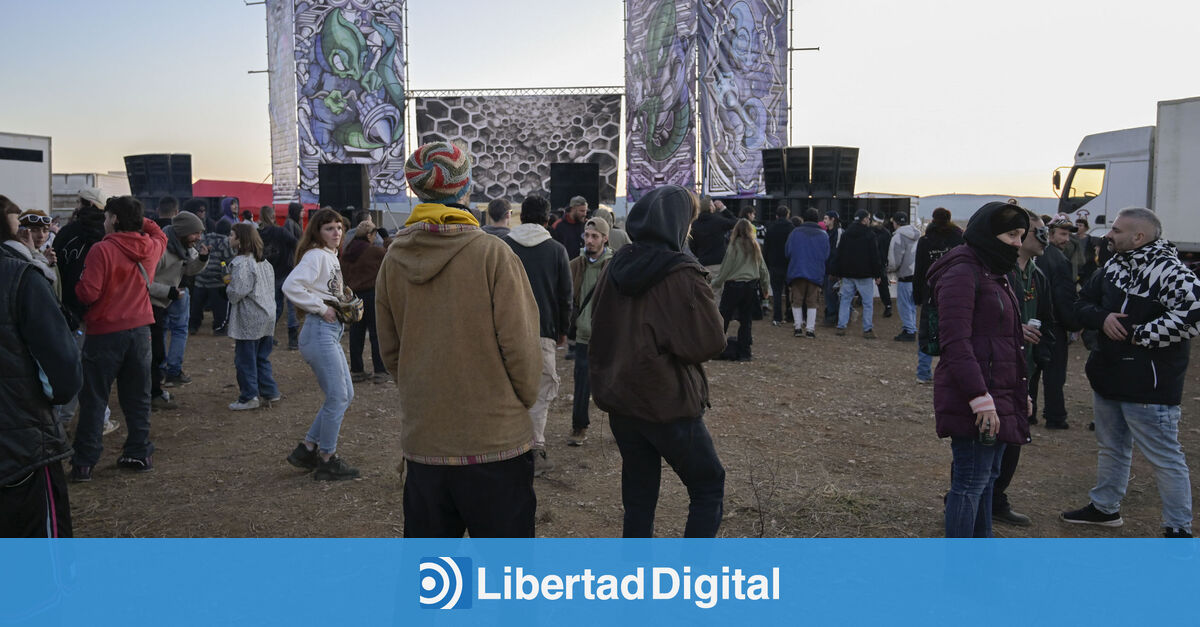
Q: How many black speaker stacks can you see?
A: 4